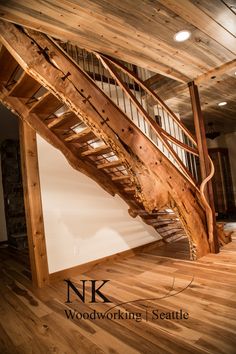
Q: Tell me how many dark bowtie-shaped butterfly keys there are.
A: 4